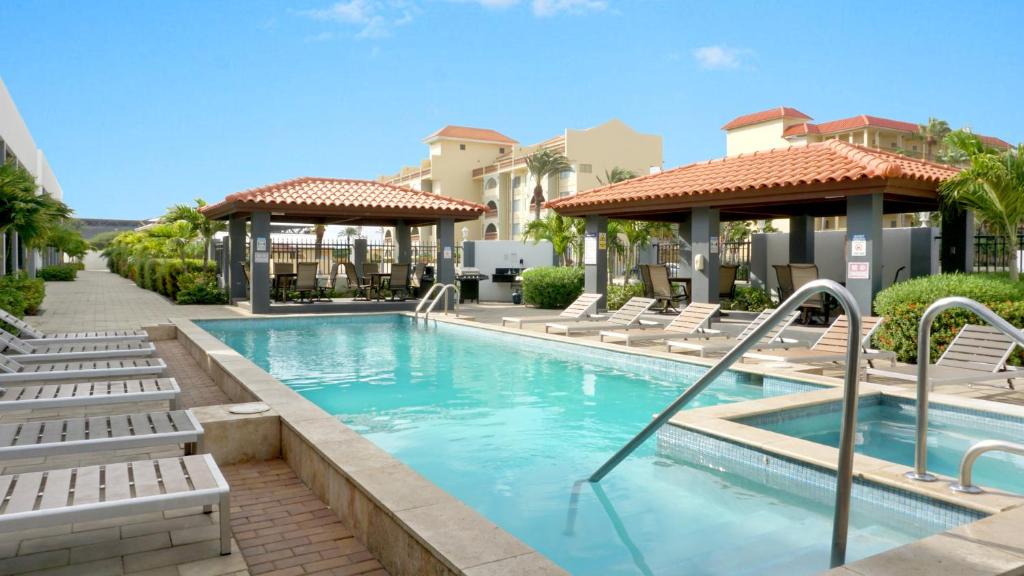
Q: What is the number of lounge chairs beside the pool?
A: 12